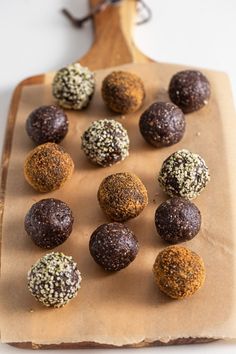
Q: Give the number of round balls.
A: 14